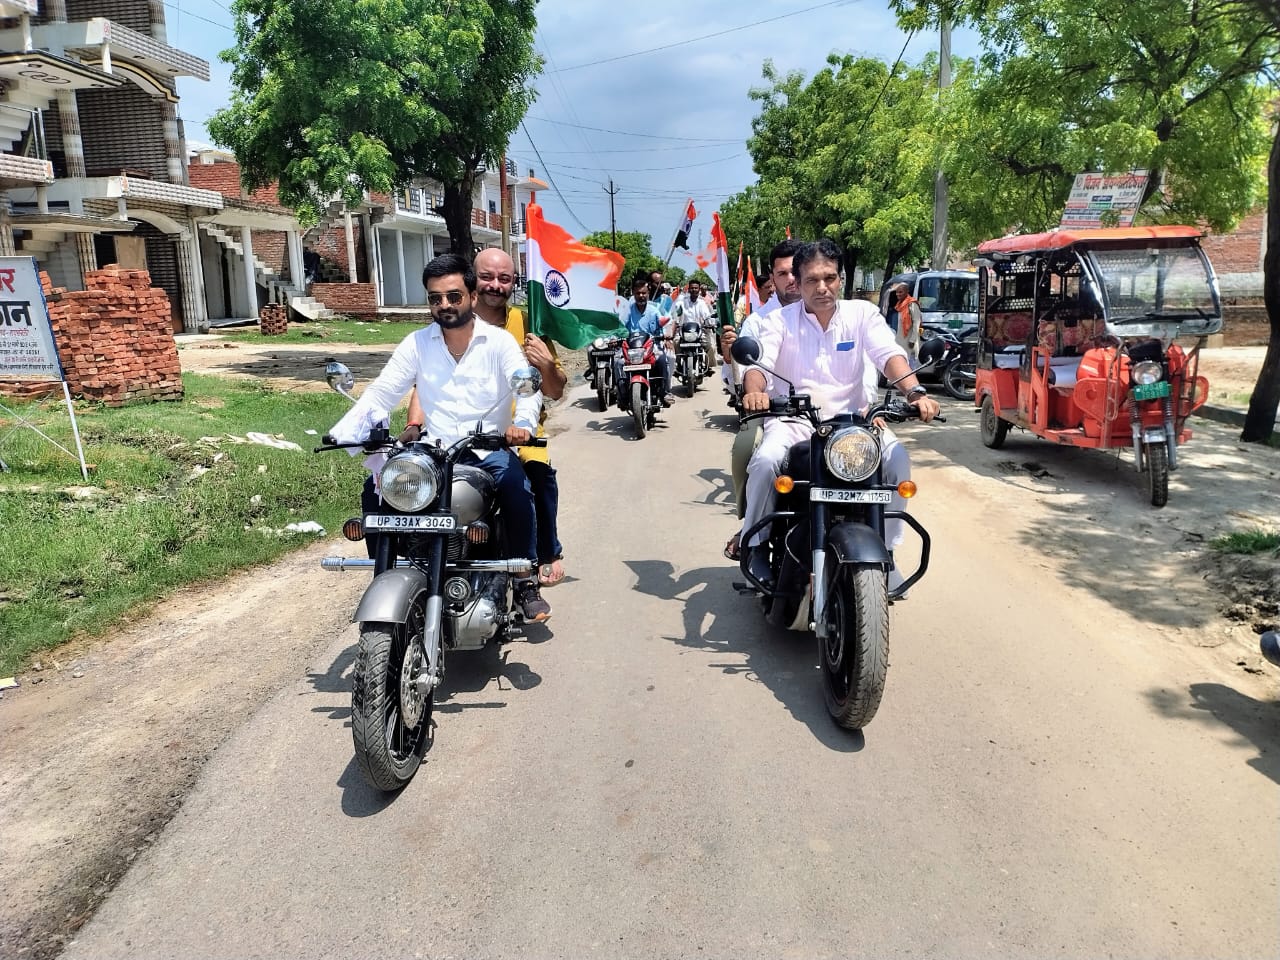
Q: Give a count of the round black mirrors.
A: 2